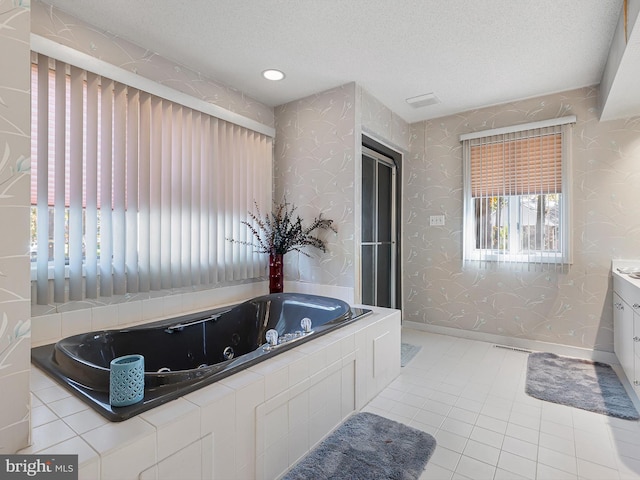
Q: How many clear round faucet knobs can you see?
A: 2